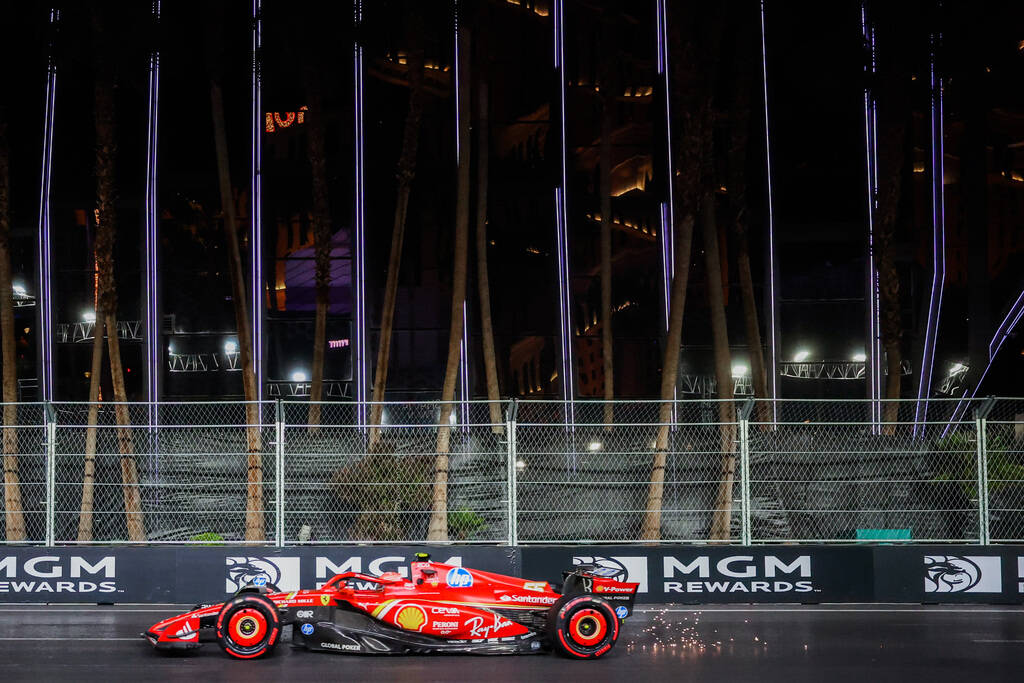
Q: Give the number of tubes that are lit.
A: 11